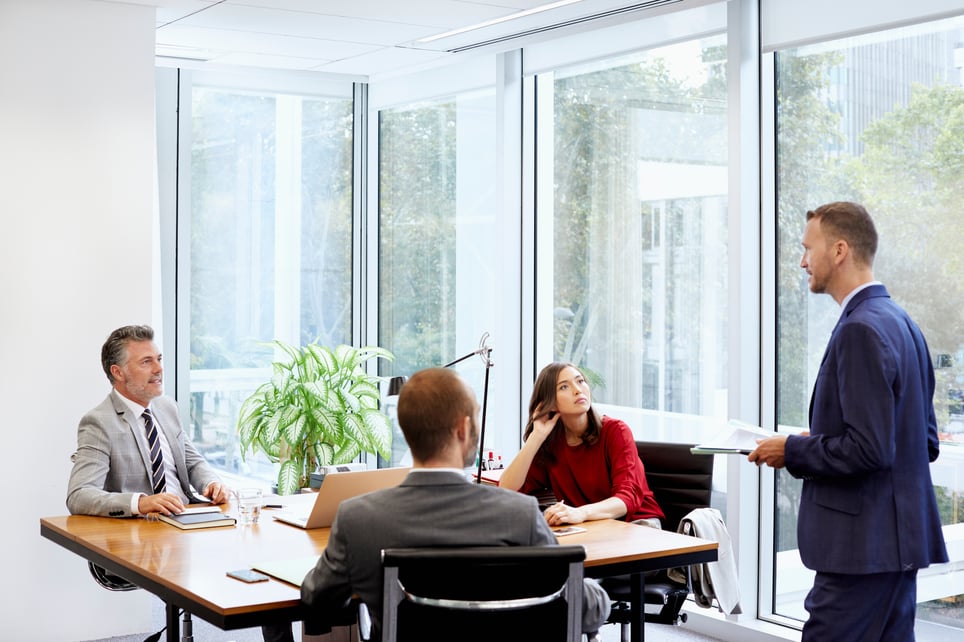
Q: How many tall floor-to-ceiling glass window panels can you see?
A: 4